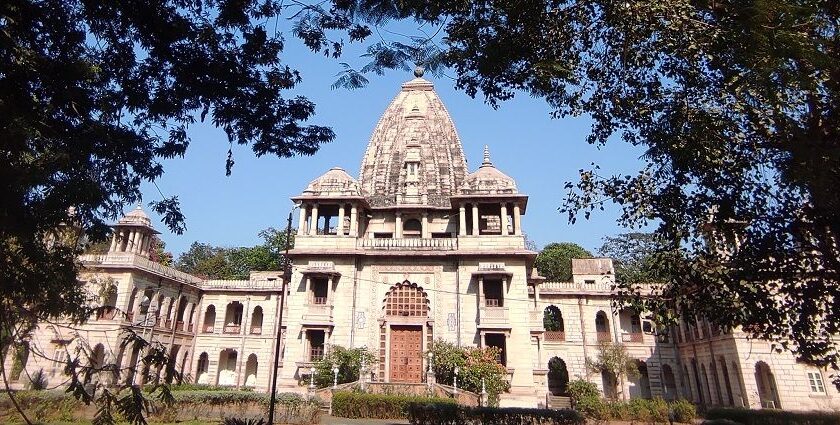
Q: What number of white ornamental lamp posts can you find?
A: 6